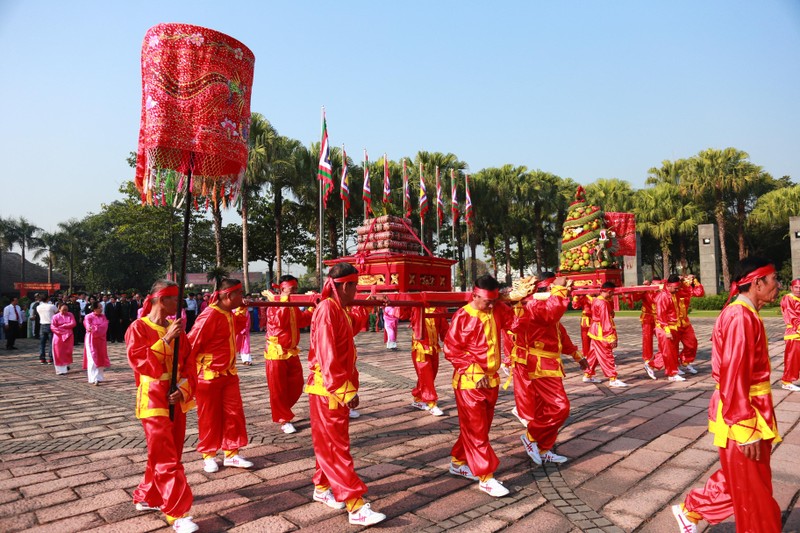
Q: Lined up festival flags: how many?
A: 9